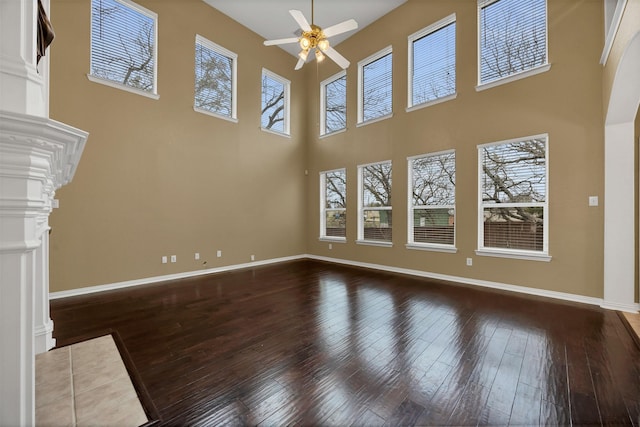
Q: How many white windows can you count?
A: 11